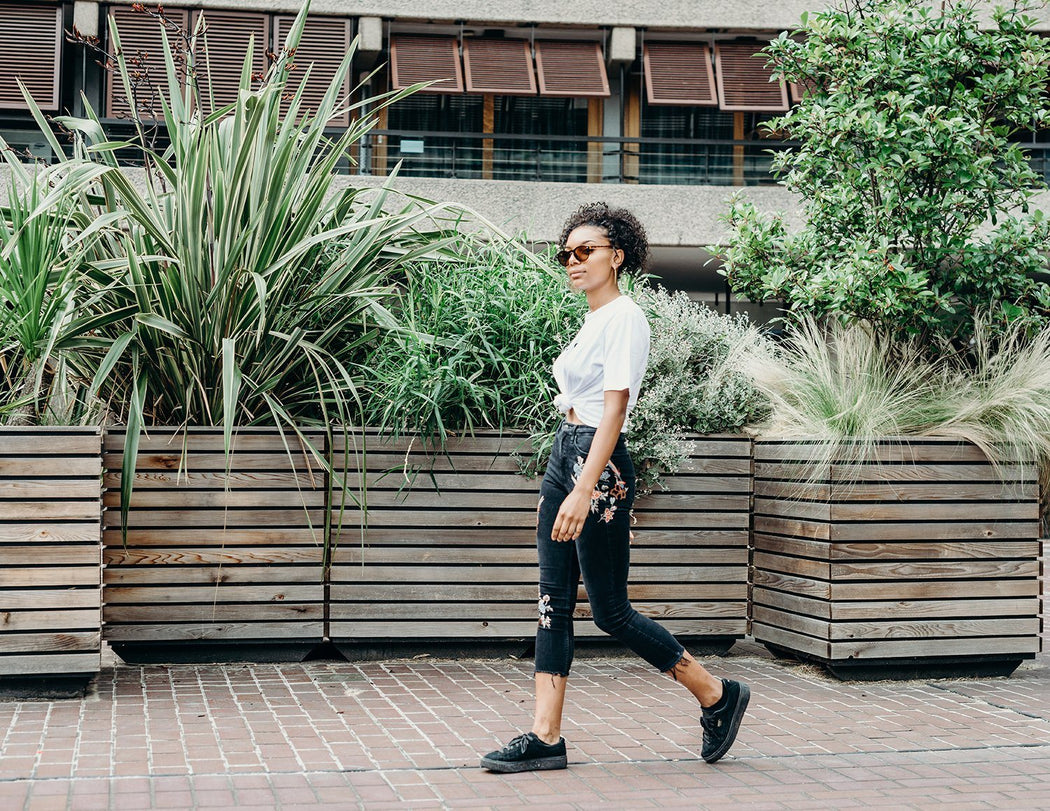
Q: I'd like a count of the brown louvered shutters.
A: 10